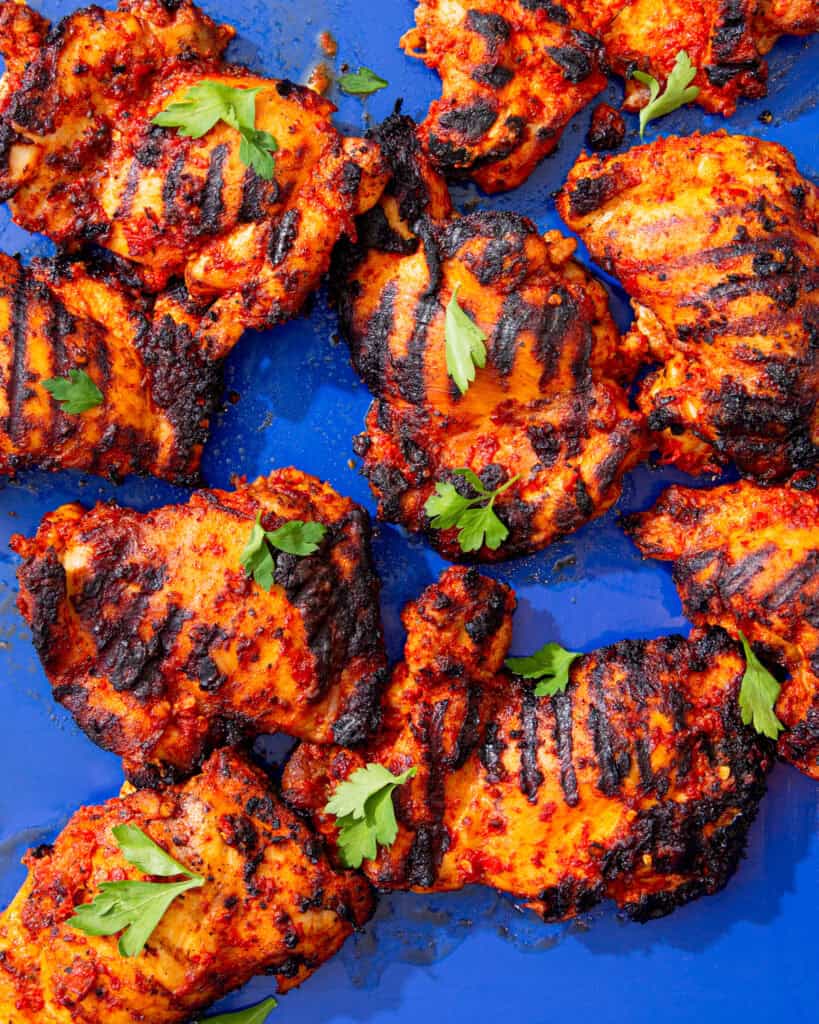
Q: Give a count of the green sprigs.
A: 12